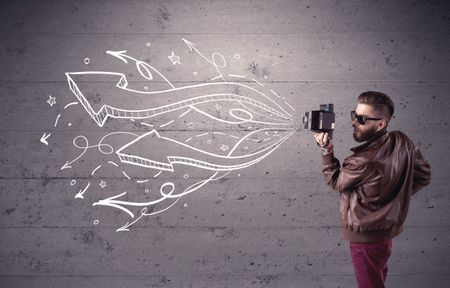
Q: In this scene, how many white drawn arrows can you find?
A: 9